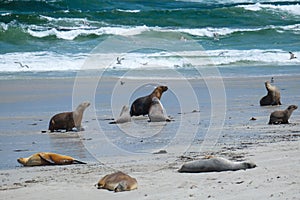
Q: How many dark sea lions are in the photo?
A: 4